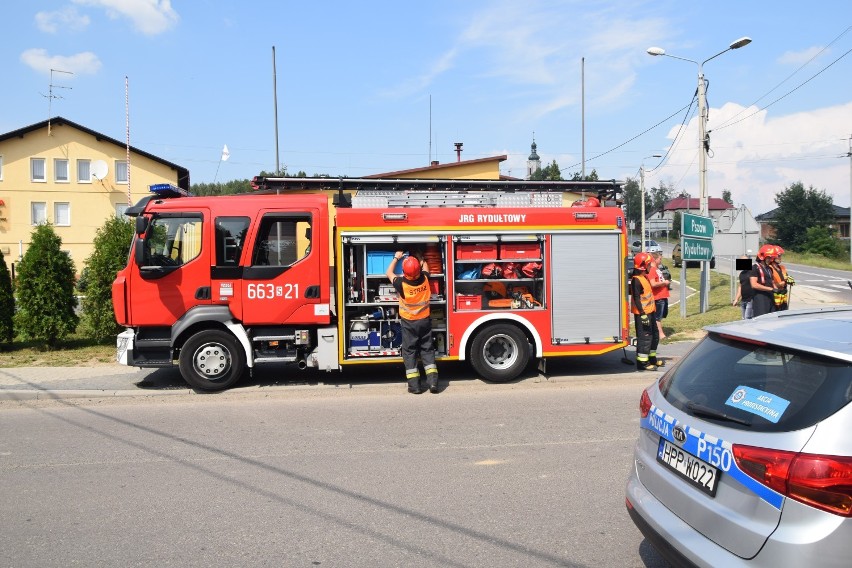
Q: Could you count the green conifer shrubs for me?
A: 3